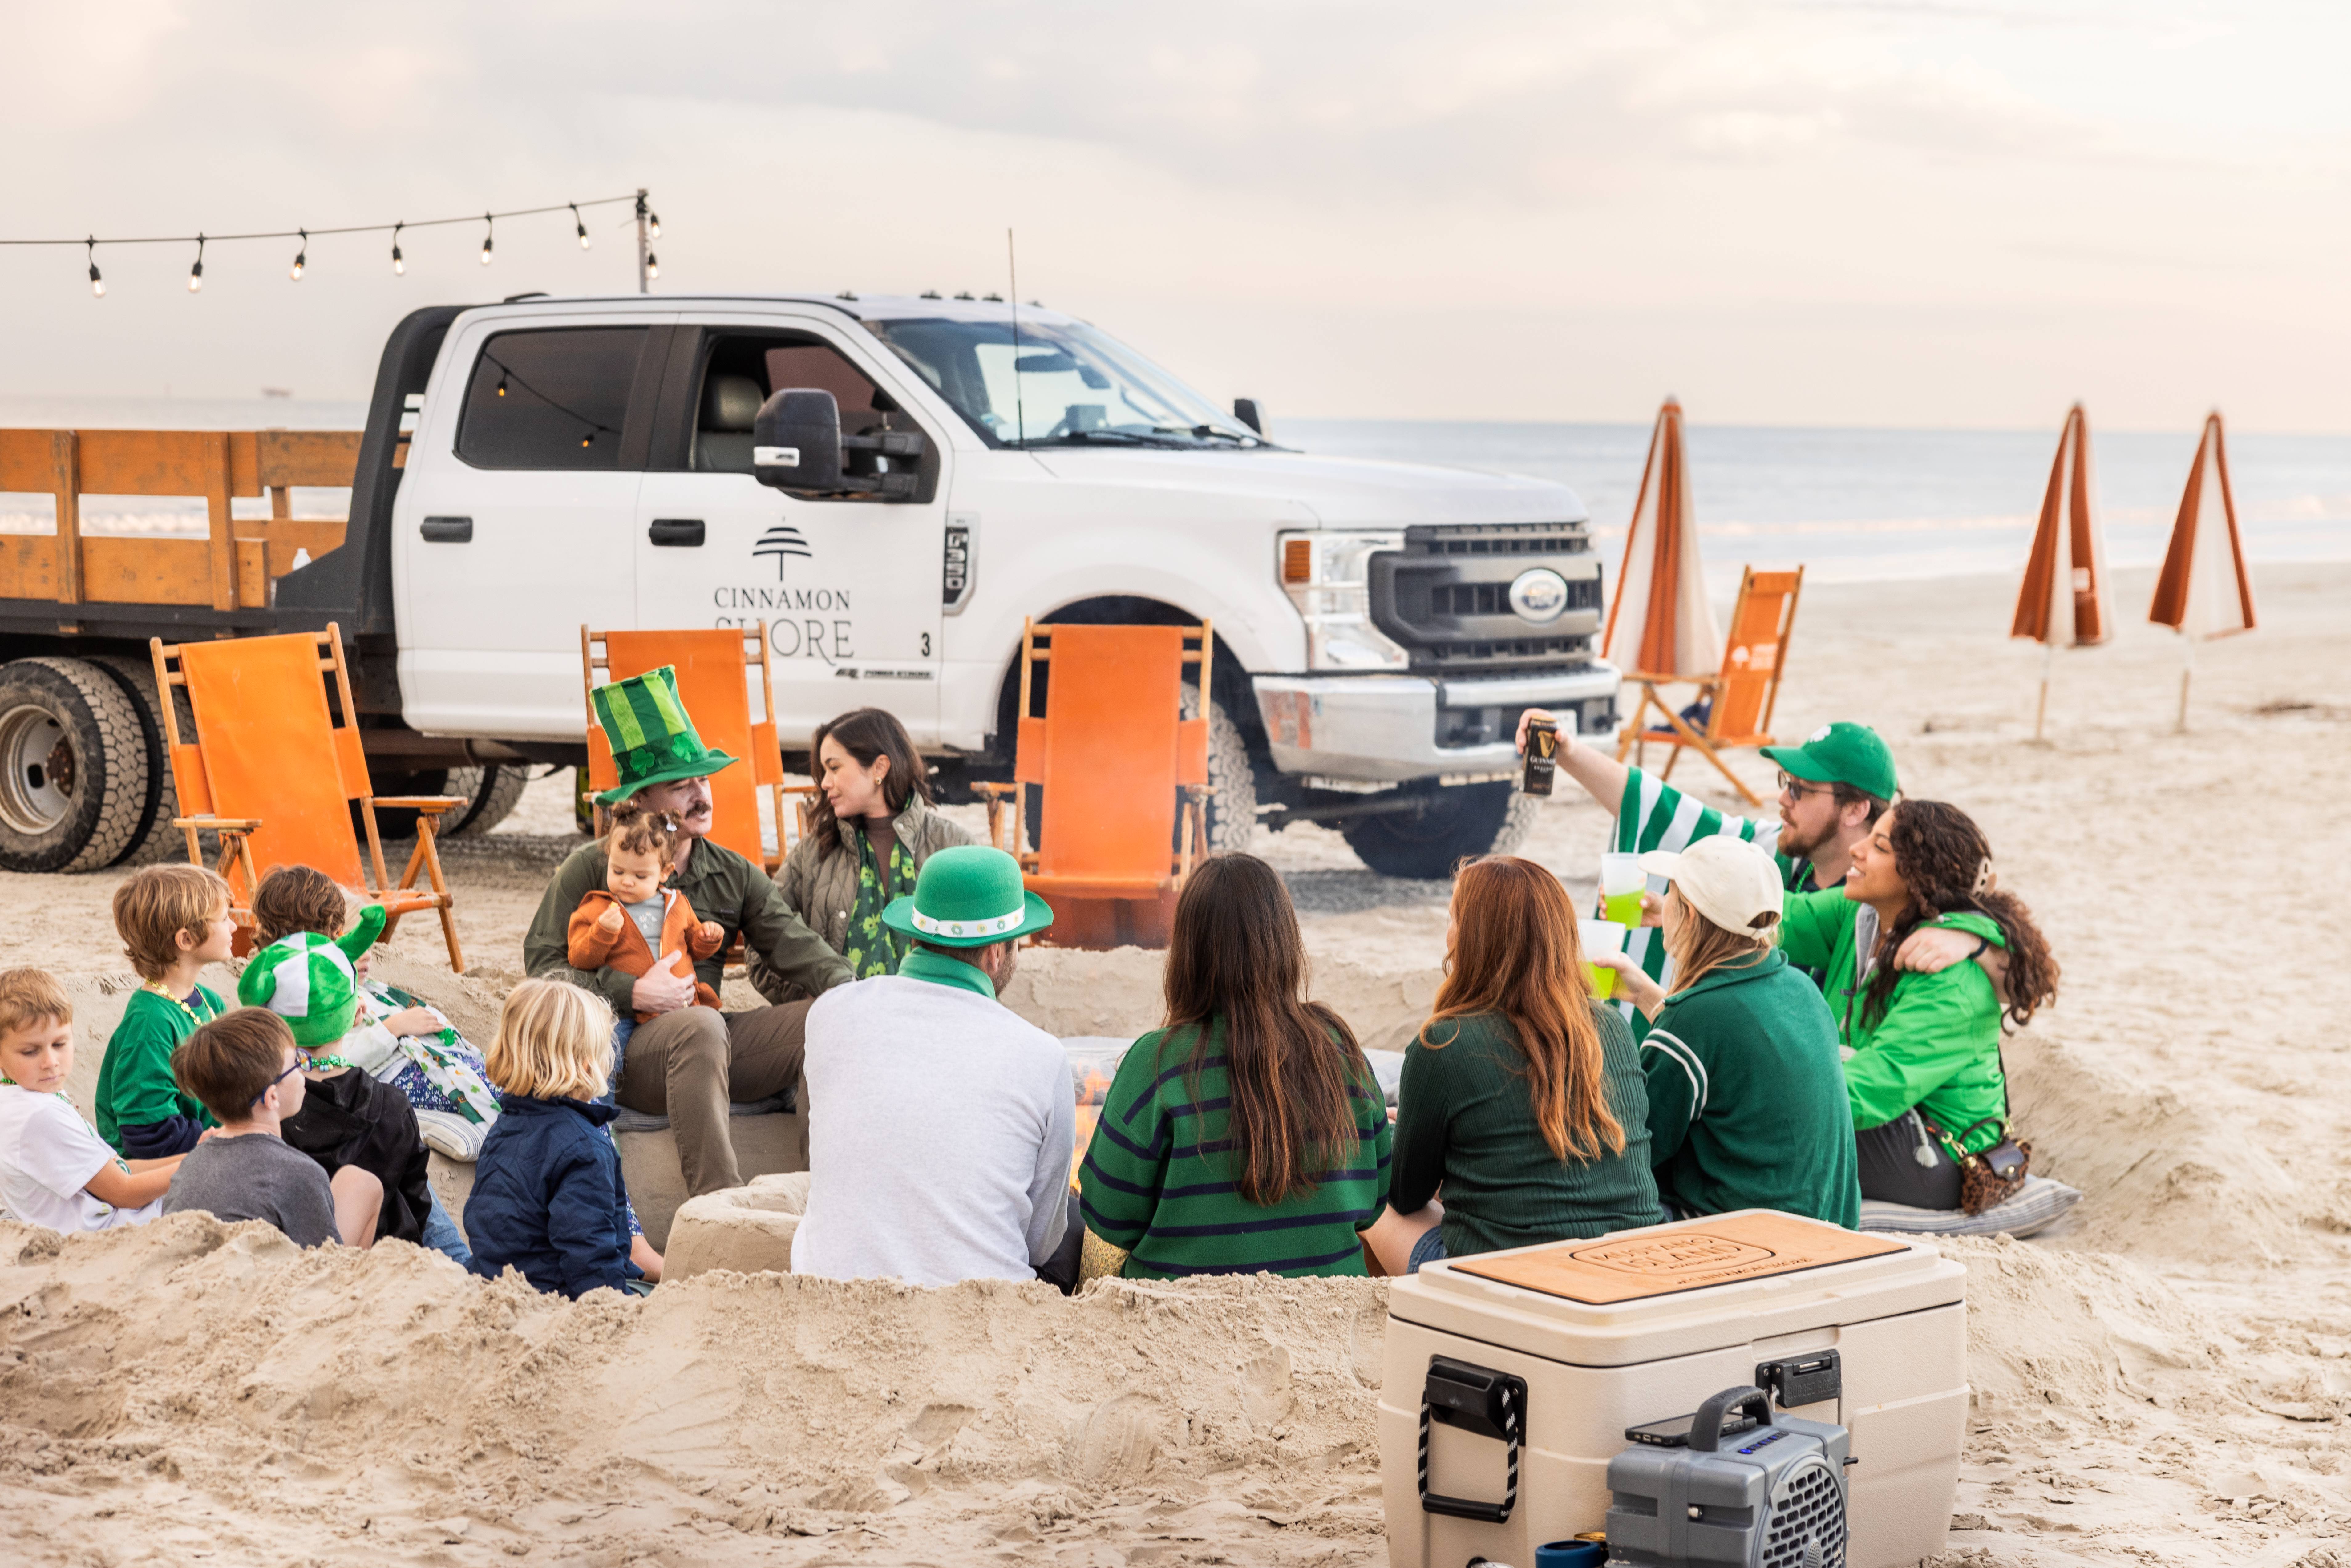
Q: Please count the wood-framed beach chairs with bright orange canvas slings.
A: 4